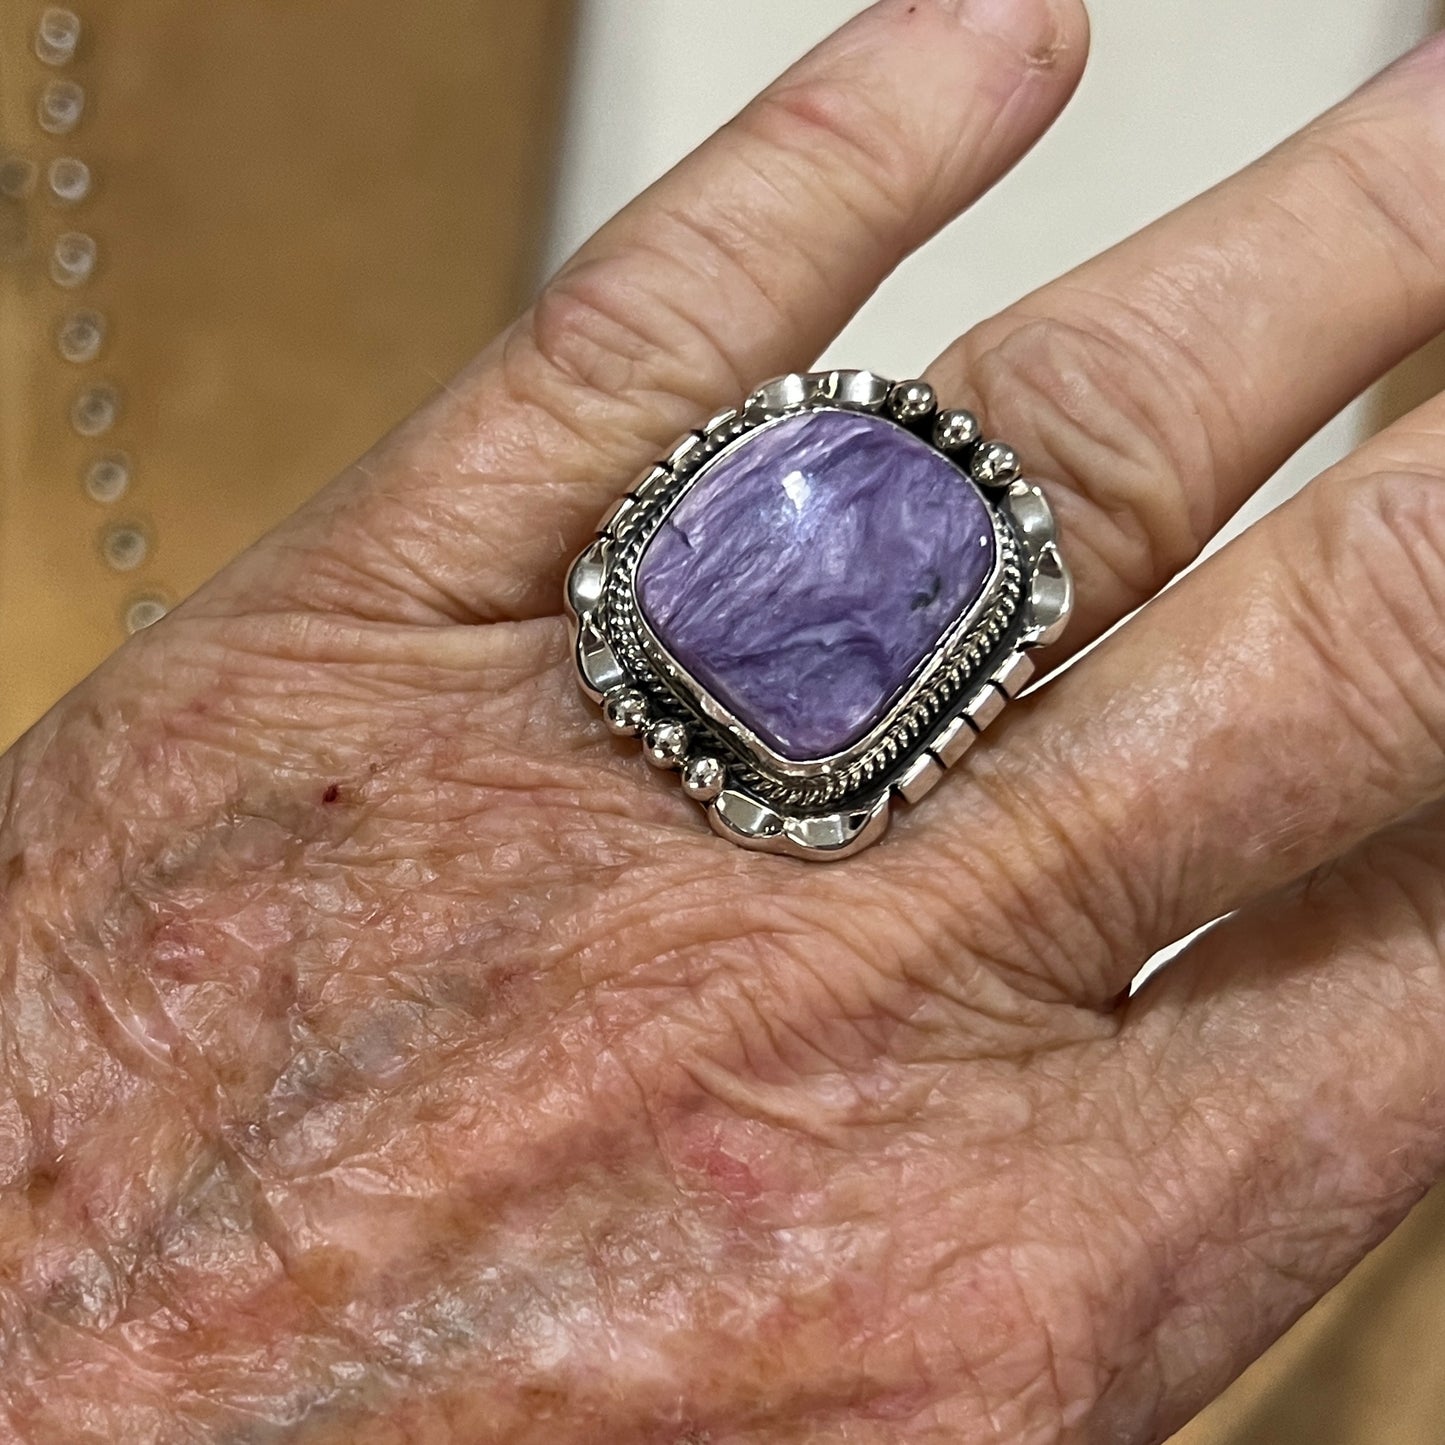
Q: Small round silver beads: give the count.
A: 6